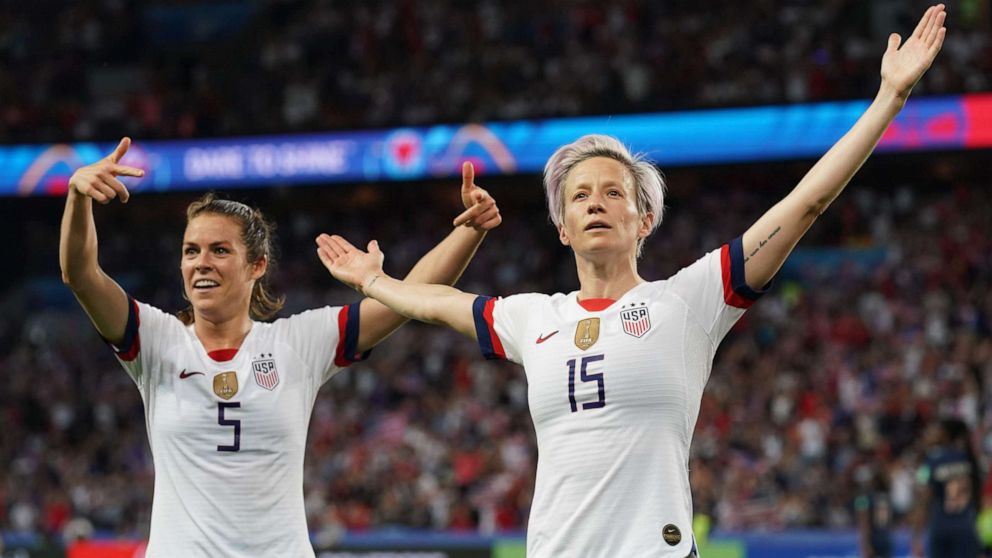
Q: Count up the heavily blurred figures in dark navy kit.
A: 2